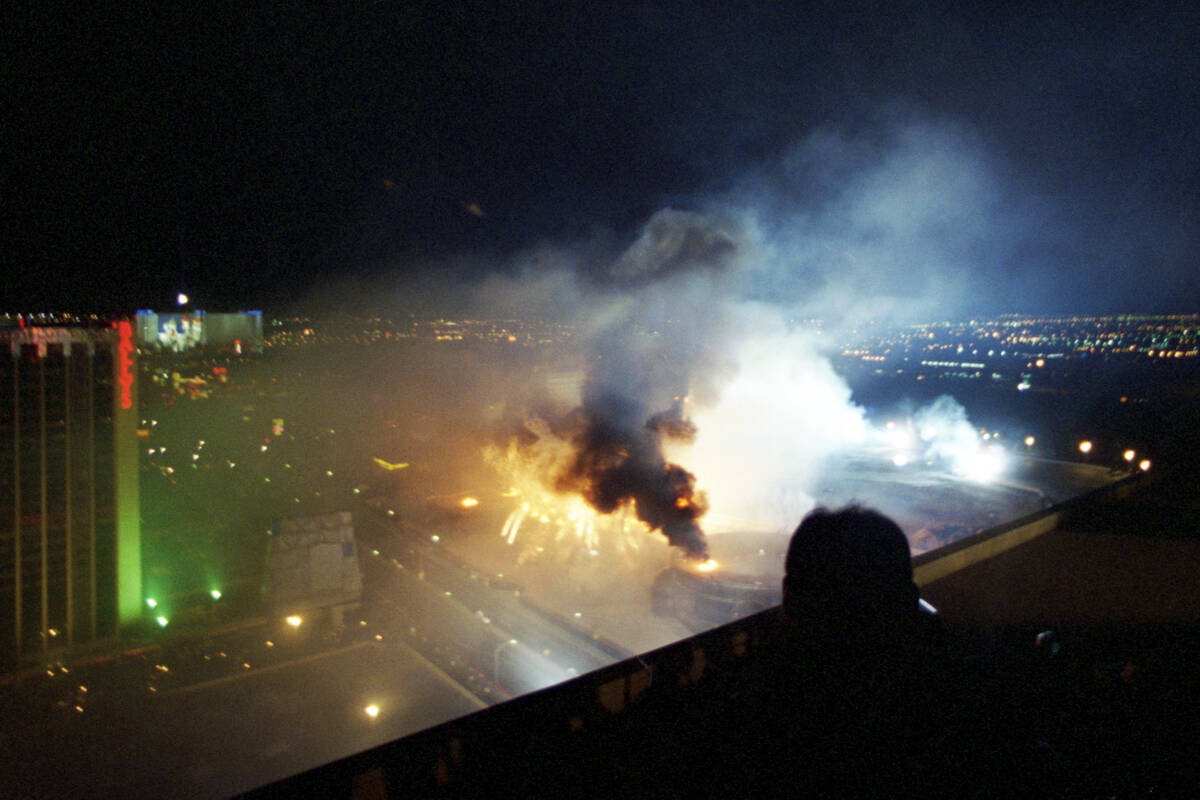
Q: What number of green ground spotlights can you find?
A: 3